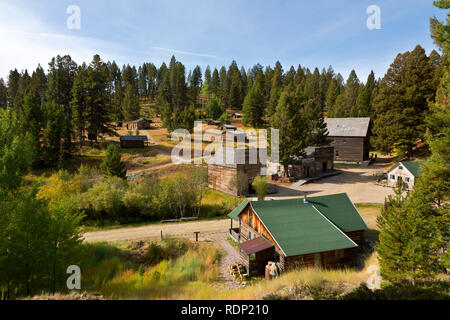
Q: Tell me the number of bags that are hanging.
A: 0